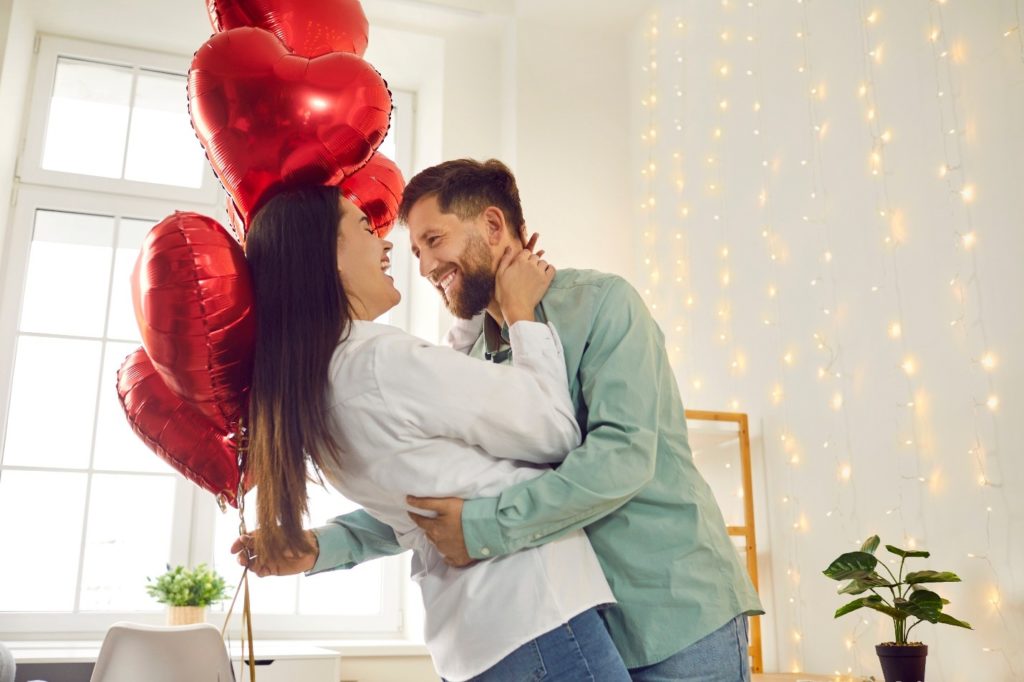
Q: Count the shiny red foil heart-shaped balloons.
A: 5